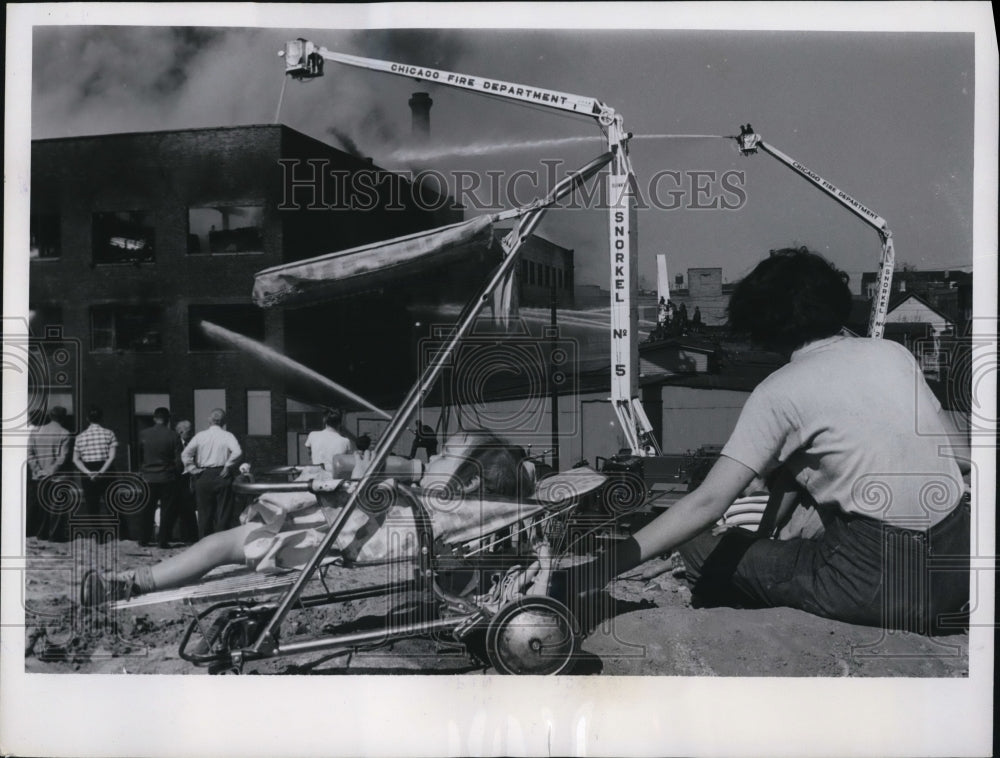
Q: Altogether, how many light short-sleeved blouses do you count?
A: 1